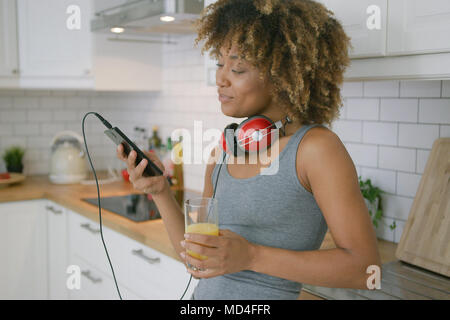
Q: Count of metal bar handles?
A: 4